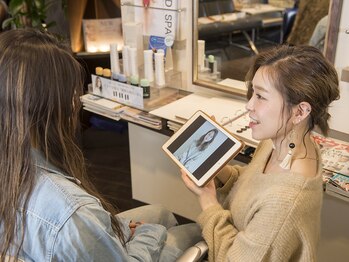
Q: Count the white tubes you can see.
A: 5